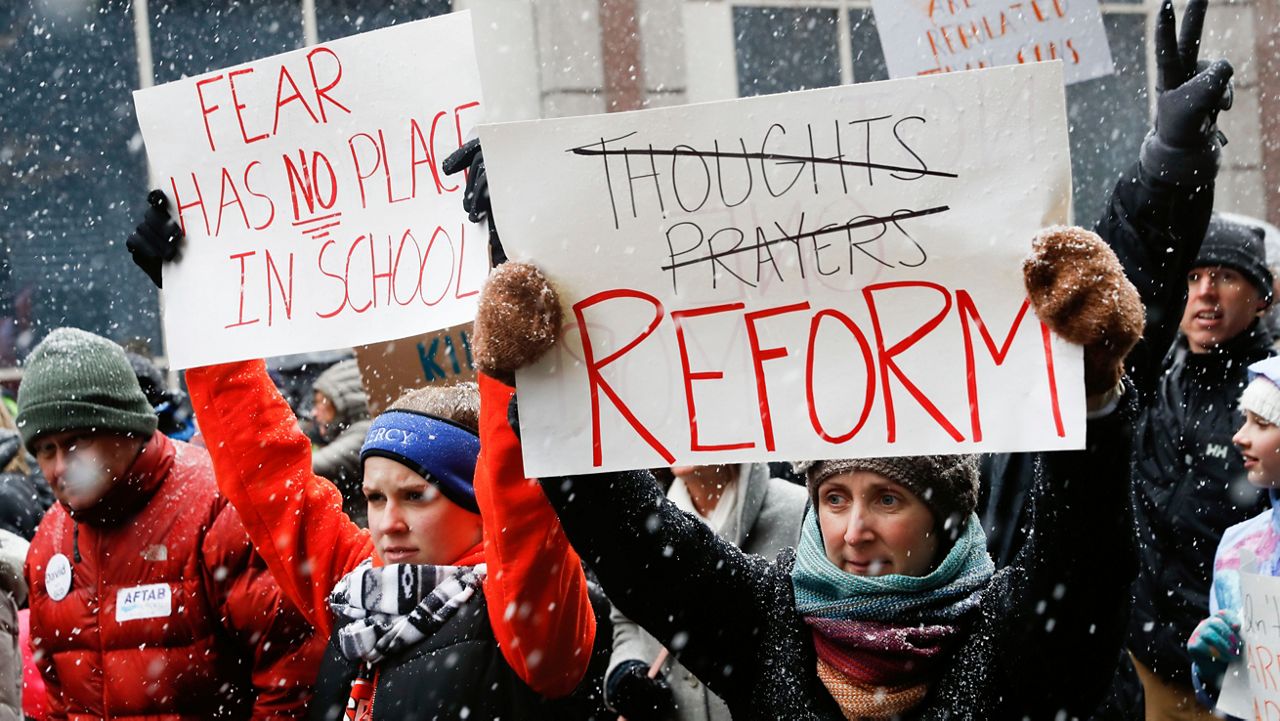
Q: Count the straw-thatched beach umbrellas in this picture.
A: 0